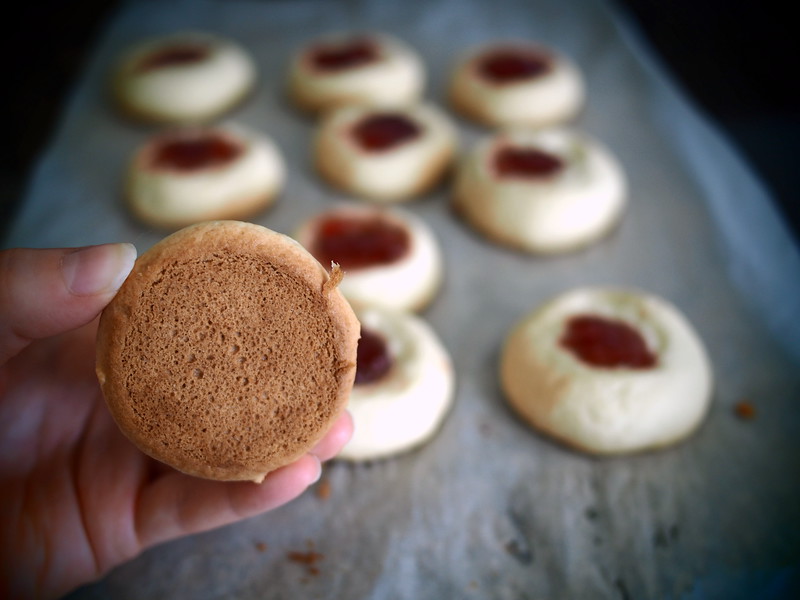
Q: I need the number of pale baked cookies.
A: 9